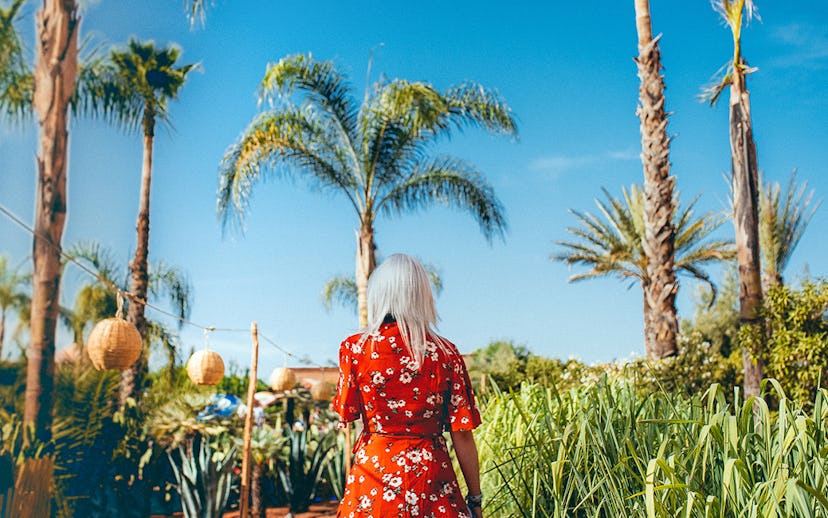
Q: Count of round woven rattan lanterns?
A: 4